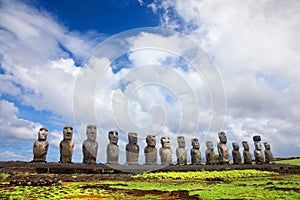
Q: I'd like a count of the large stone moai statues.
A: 15